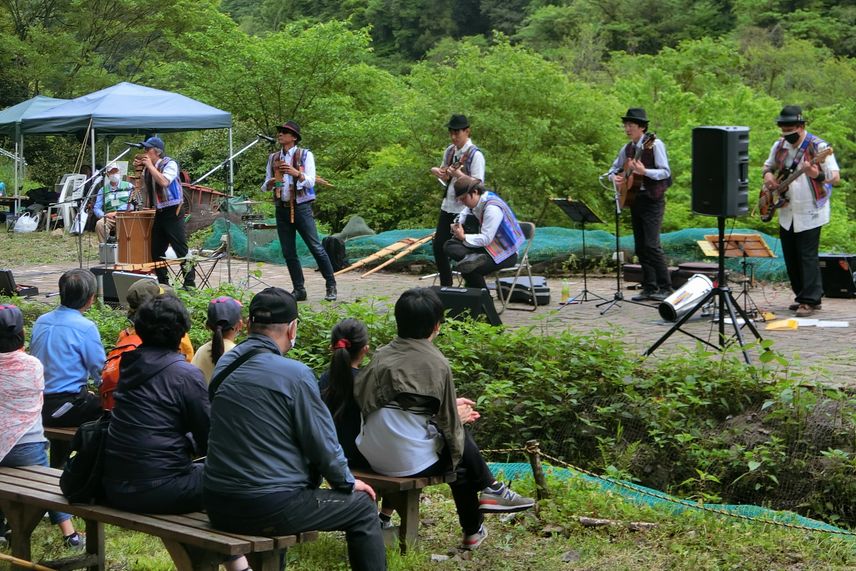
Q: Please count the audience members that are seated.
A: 8